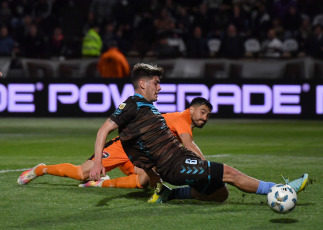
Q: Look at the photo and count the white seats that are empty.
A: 3